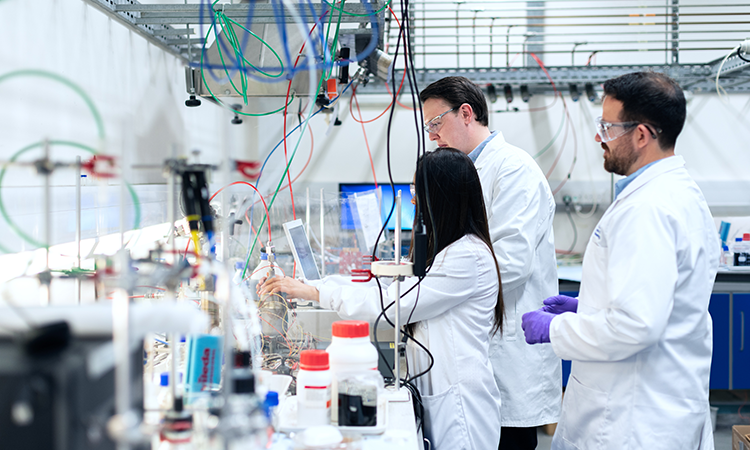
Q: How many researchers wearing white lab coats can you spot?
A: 3